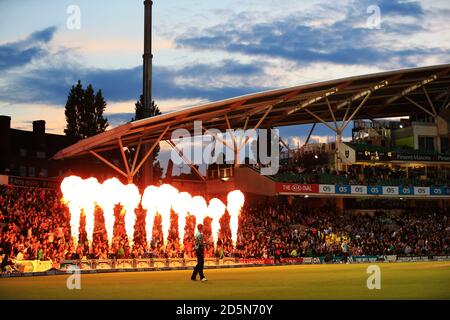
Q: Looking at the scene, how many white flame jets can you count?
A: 10